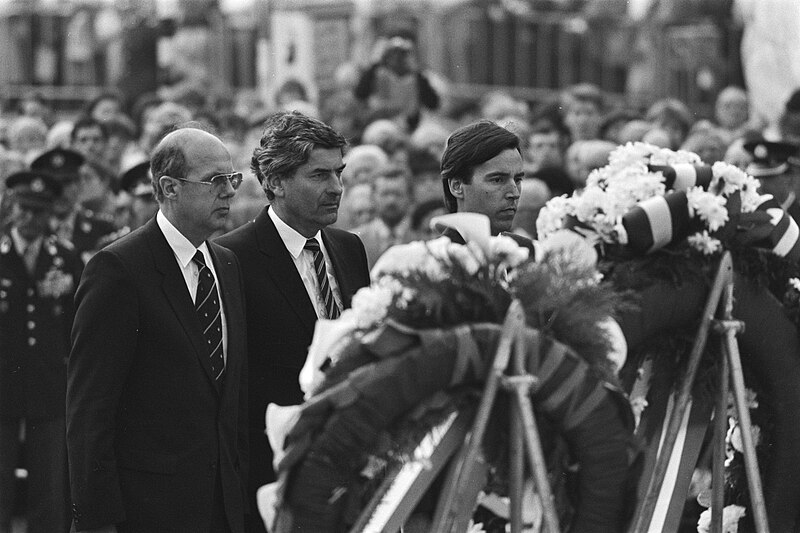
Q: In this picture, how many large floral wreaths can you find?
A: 2